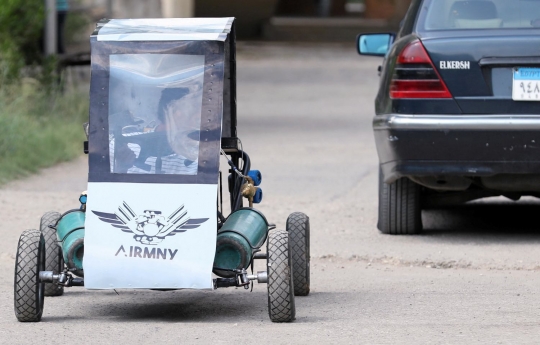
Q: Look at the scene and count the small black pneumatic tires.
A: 4